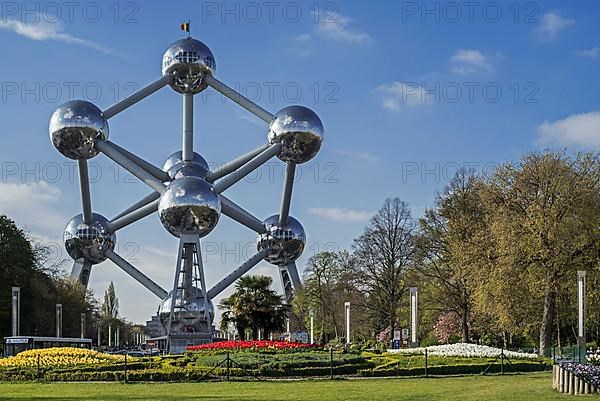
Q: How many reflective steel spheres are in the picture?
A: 9